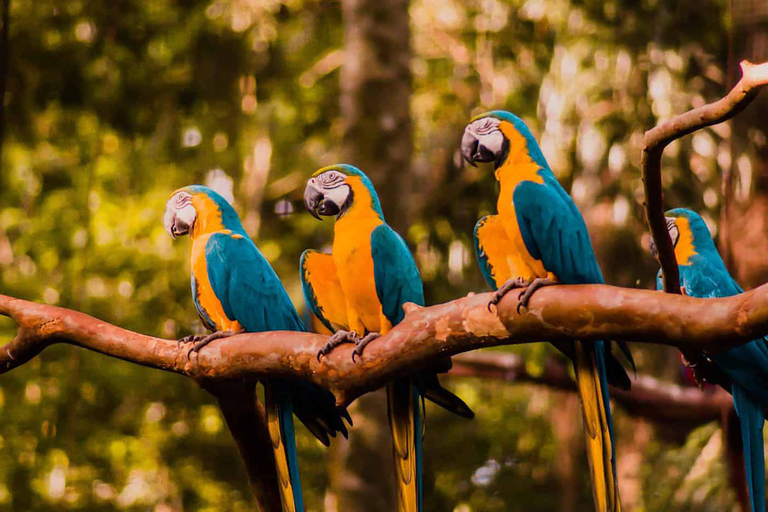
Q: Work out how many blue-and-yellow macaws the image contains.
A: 4